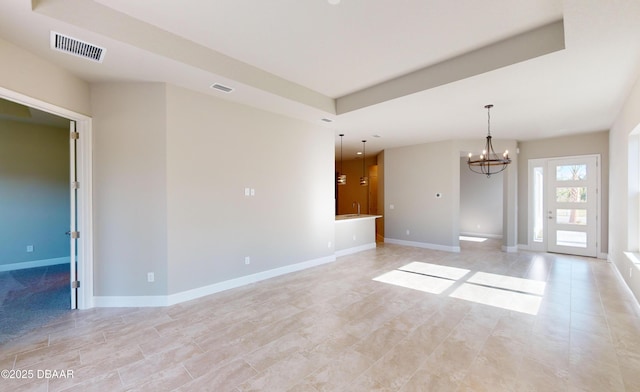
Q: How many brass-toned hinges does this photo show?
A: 4